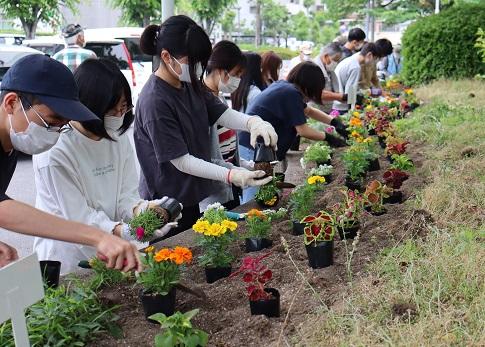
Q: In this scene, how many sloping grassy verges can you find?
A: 1